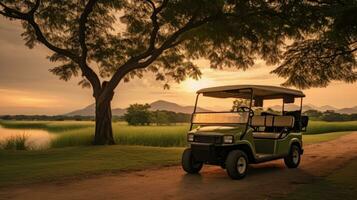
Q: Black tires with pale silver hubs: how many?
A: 2